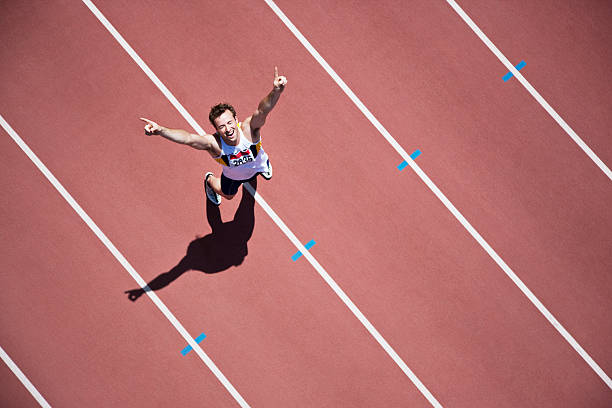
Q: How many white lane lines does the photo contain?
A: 5